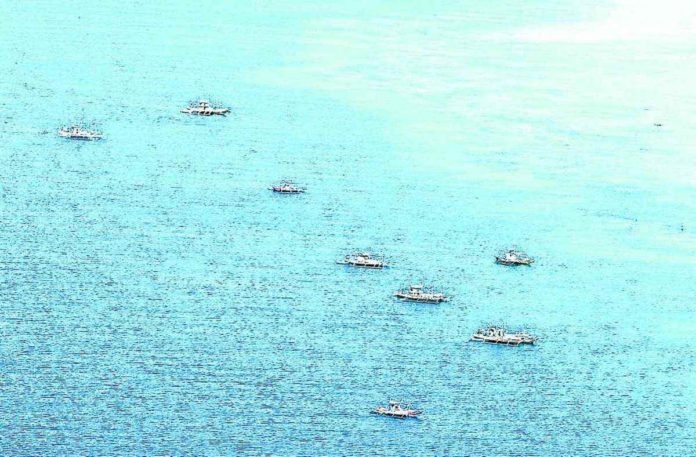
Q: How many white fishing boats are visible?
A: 8